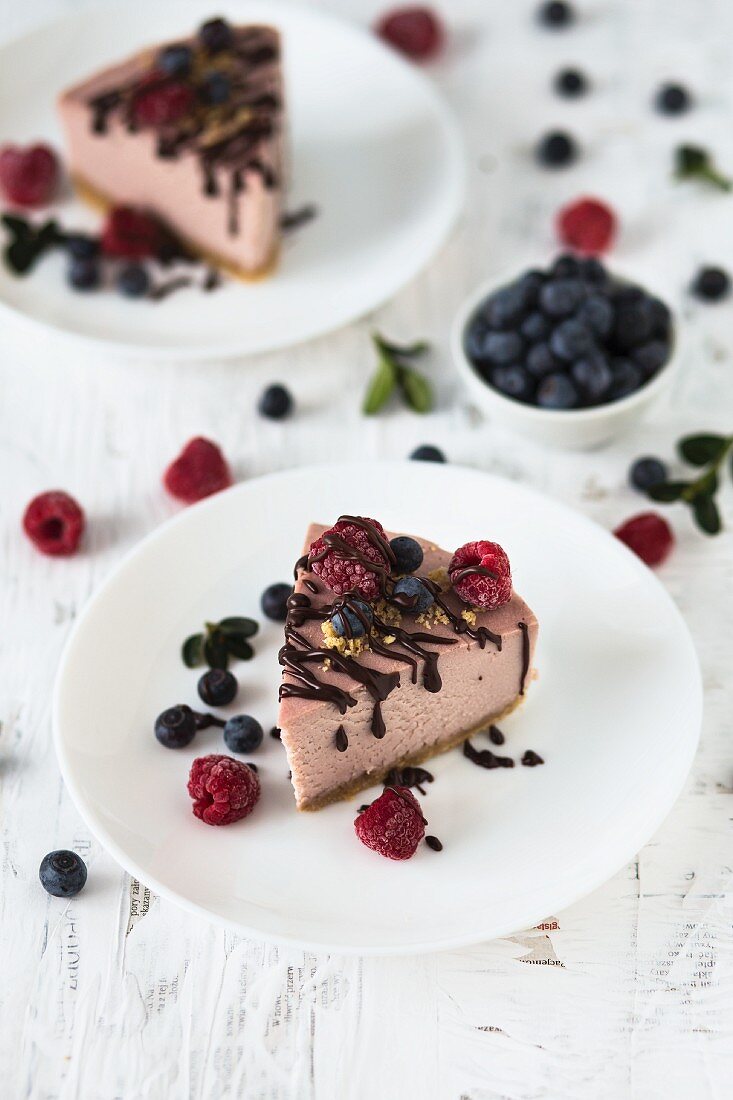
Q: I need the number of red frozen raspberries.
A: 12